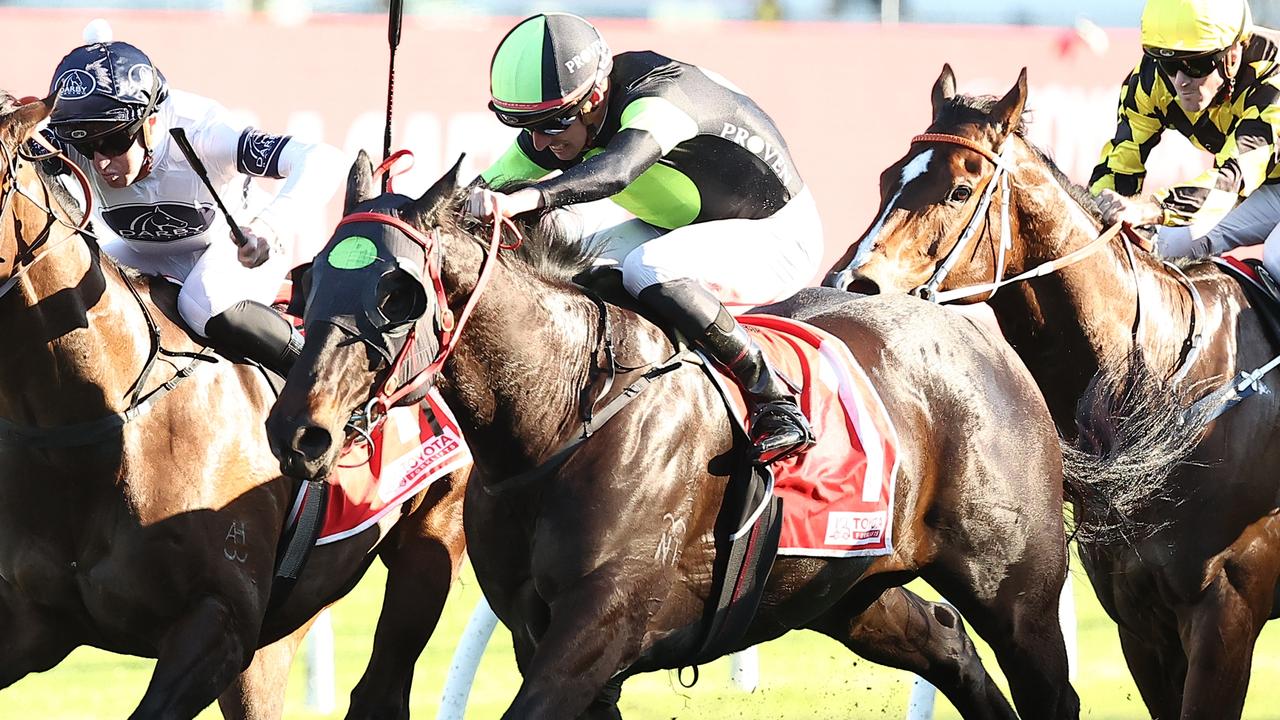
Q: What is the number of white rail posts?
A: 5